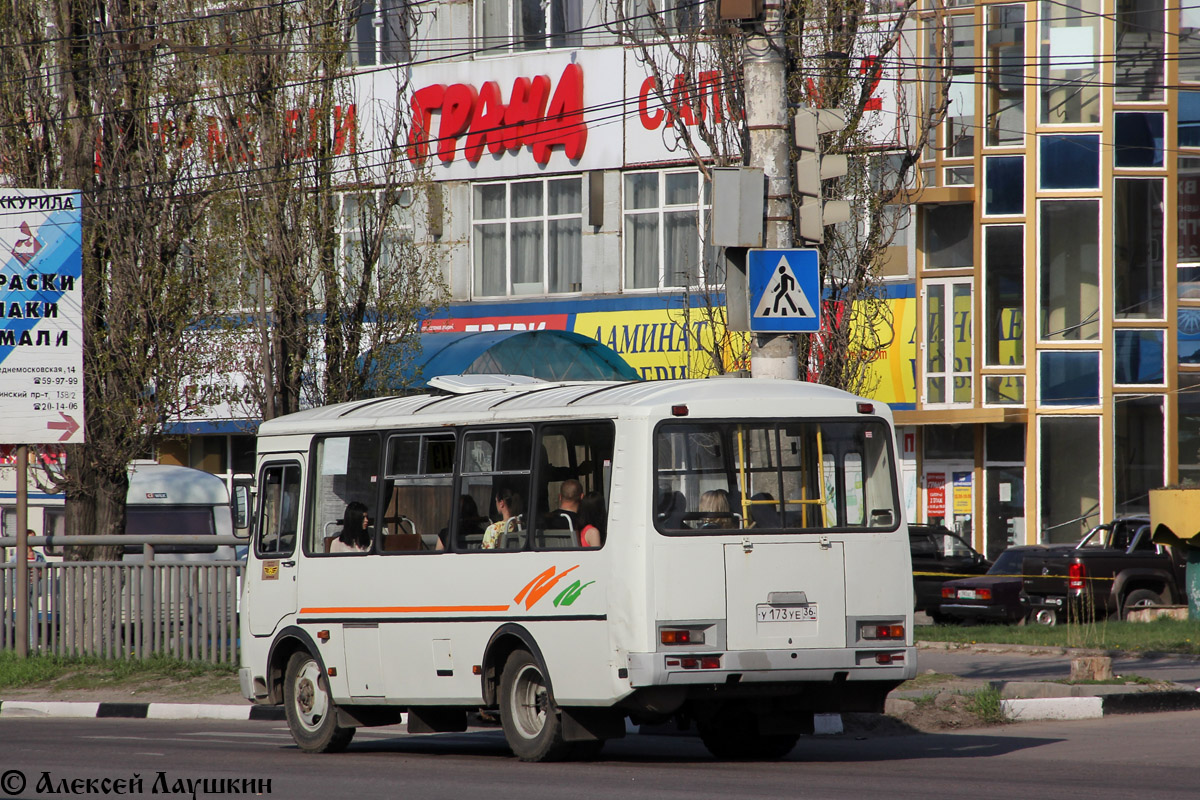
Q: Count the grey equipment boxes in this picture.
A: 1